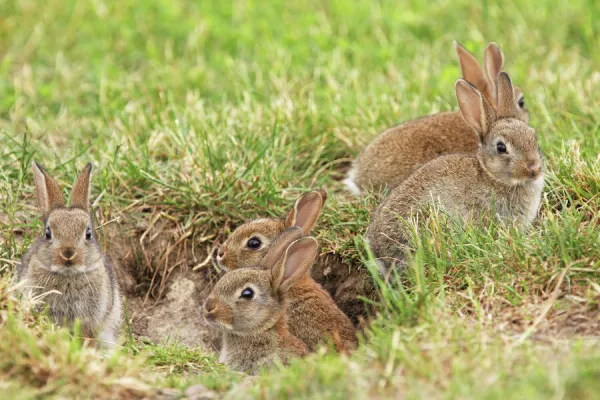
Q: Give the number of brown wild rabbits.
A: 5